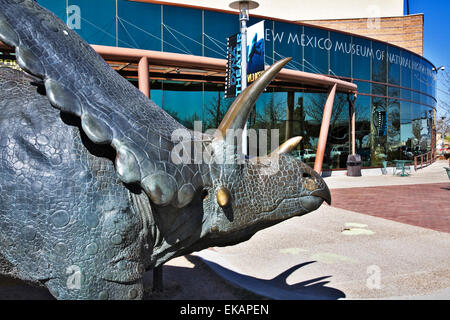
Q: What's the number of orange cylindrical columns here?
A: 2